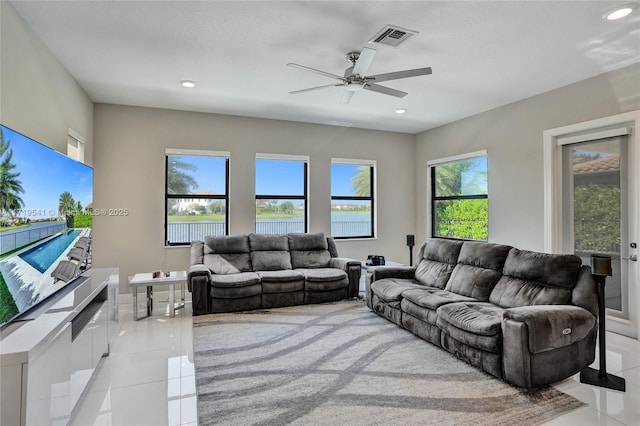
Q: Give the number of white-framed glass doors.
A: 1